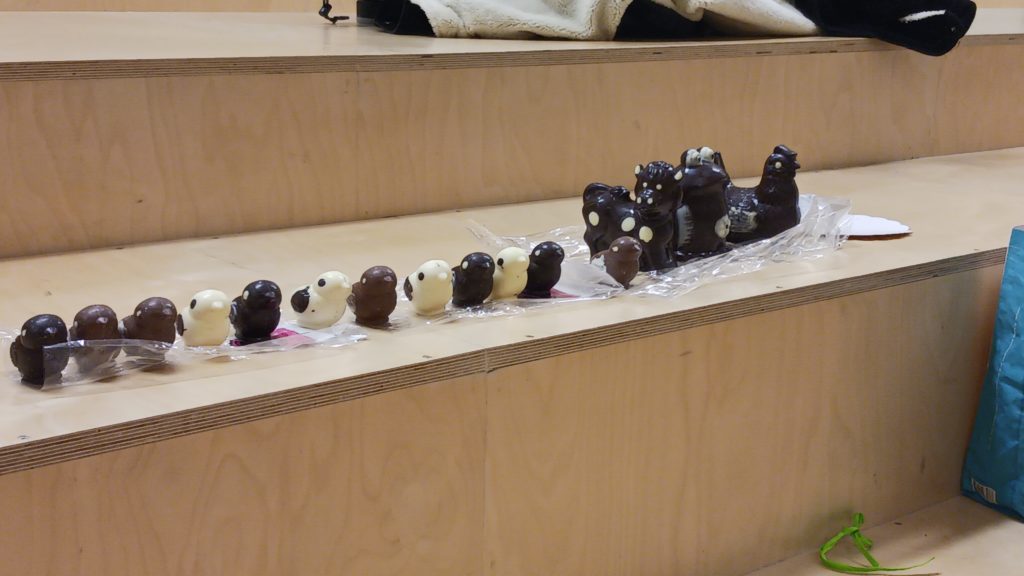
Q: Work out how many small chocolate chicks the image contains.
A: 12